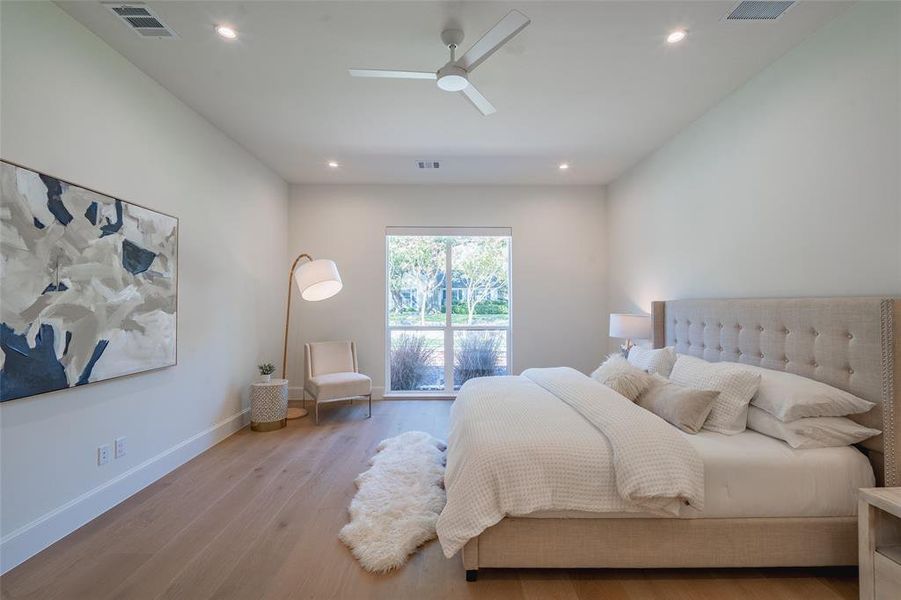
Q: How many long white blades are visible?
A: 3